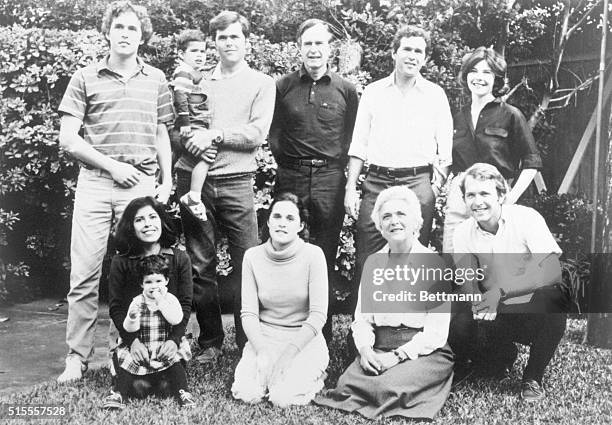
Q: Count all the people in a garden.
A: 11